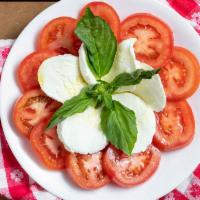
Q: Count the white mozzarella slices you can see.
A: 5